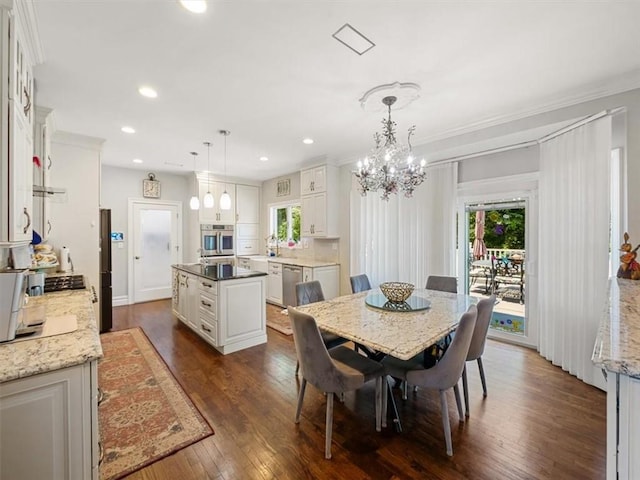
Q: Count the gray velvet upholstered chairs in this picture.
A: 6